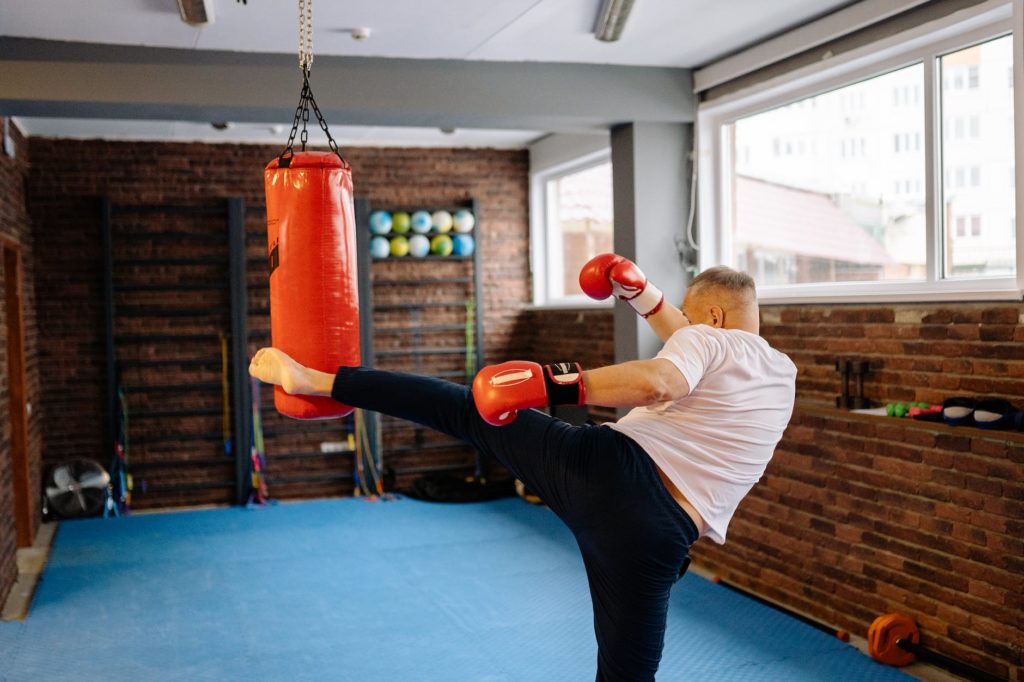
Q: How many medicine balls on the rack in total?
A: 10